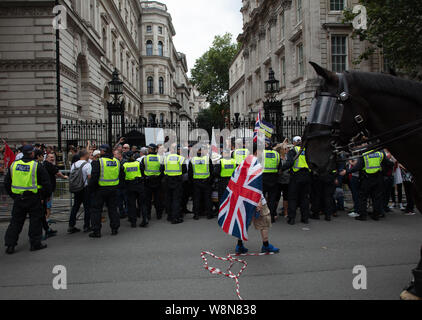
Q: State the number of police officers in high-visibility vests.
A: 11